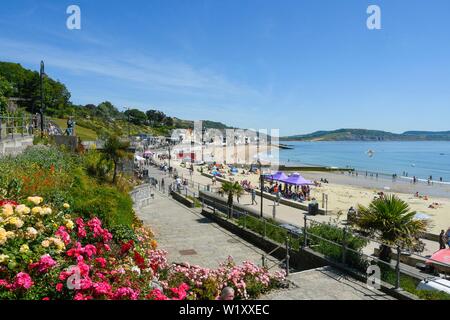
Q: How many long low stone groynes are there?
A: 2